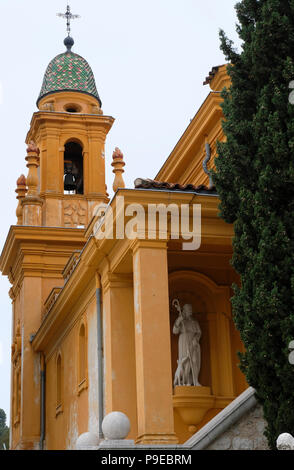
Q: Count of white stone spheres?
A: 3